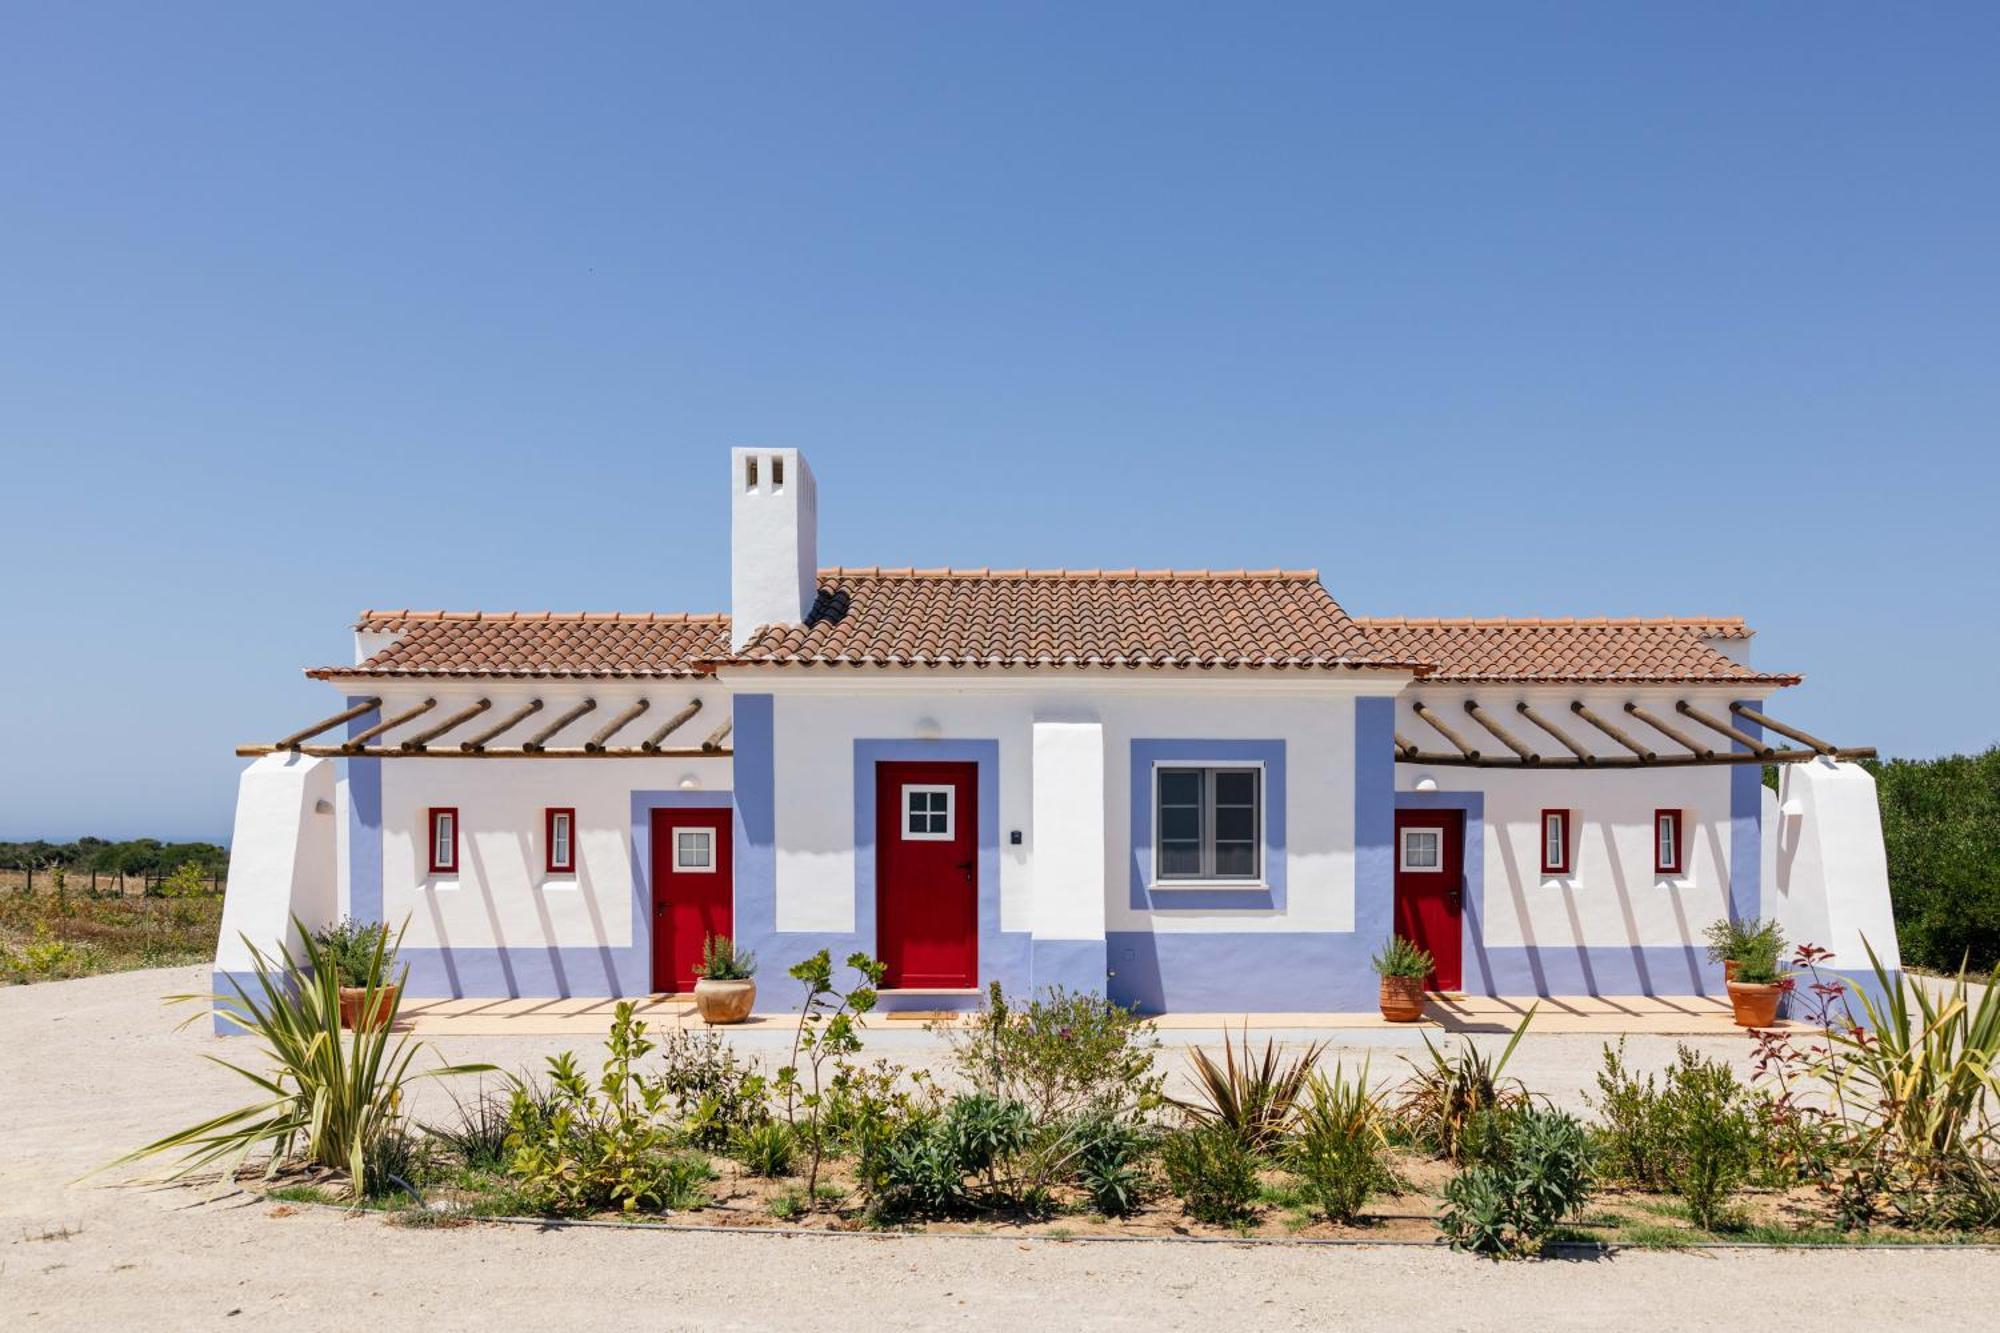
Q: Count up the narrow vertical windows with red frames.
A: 4